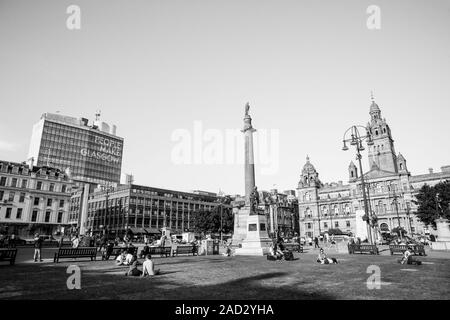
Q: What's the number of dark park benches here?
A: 8